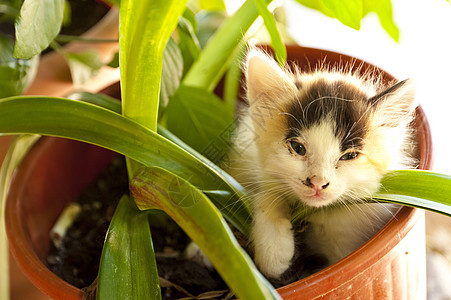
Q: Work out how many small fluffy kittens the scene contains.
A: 1